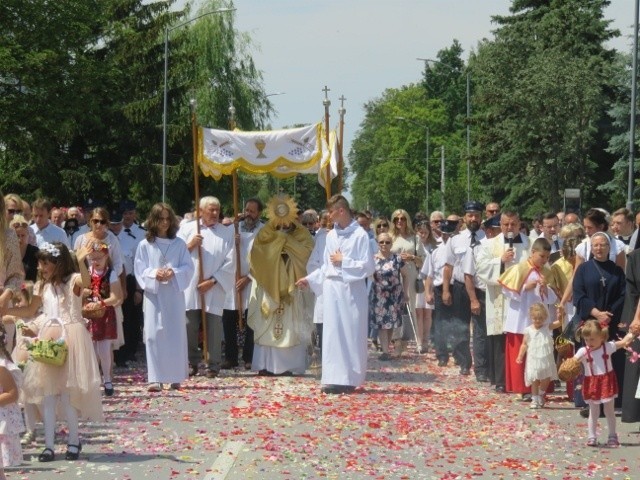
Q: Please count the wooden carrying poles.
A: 4